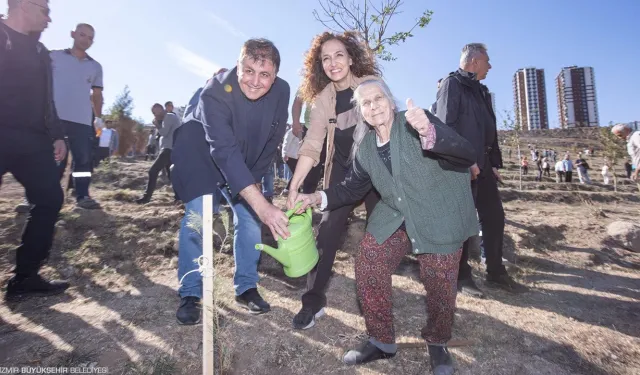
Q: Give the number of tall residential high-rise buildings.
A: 2